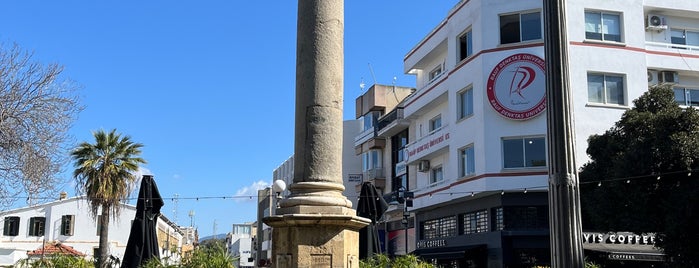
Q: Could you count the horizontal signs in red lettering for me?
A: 1